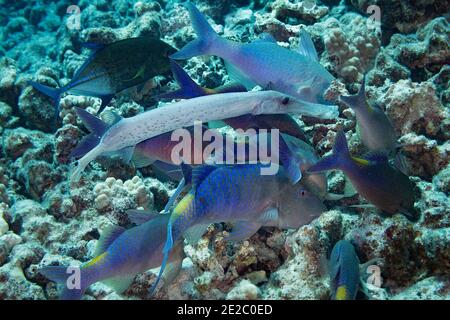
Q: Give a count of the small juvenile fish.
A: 0